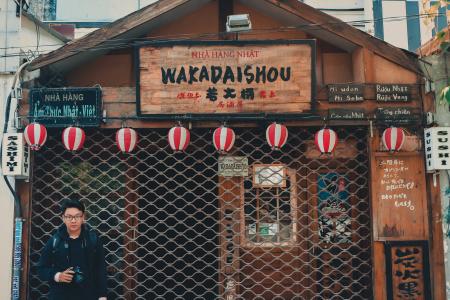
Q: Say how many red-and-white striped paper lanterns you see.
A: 8